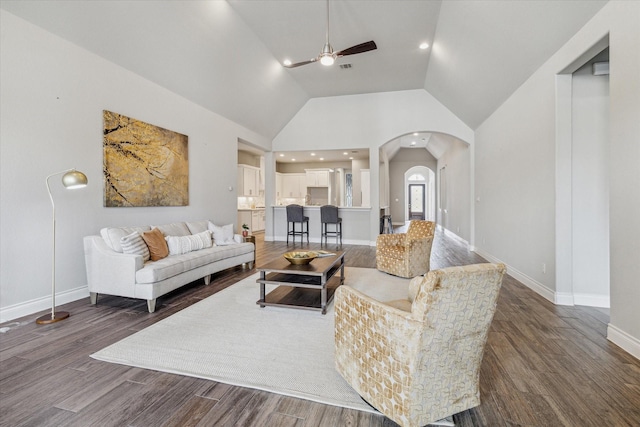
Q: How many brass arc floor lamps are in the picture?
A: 1